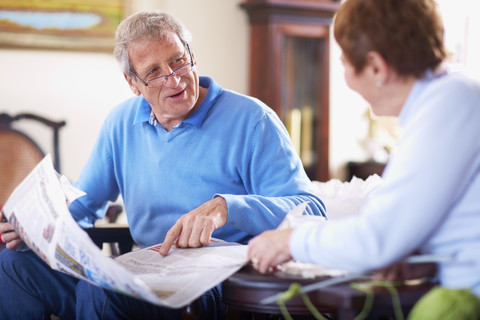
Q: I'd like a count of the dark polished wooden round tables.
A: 1